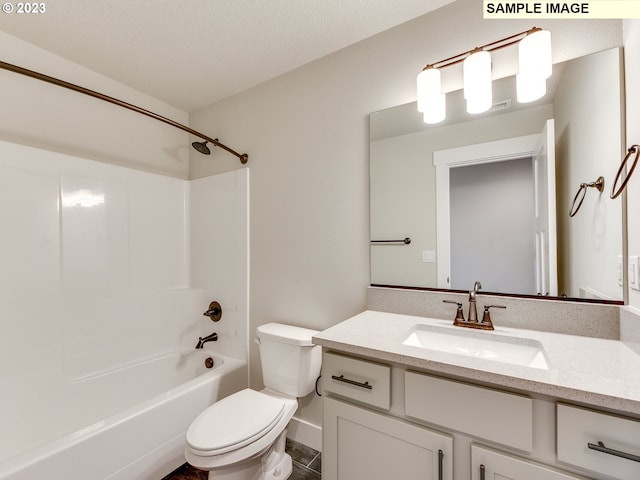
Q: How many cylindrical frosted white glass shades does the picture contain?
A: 3